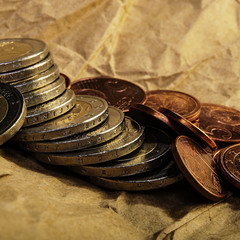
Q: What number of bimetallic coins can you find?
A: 11